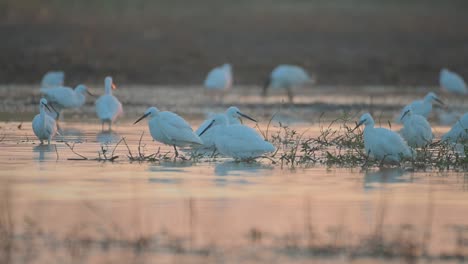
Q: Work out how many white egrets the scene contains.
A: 14